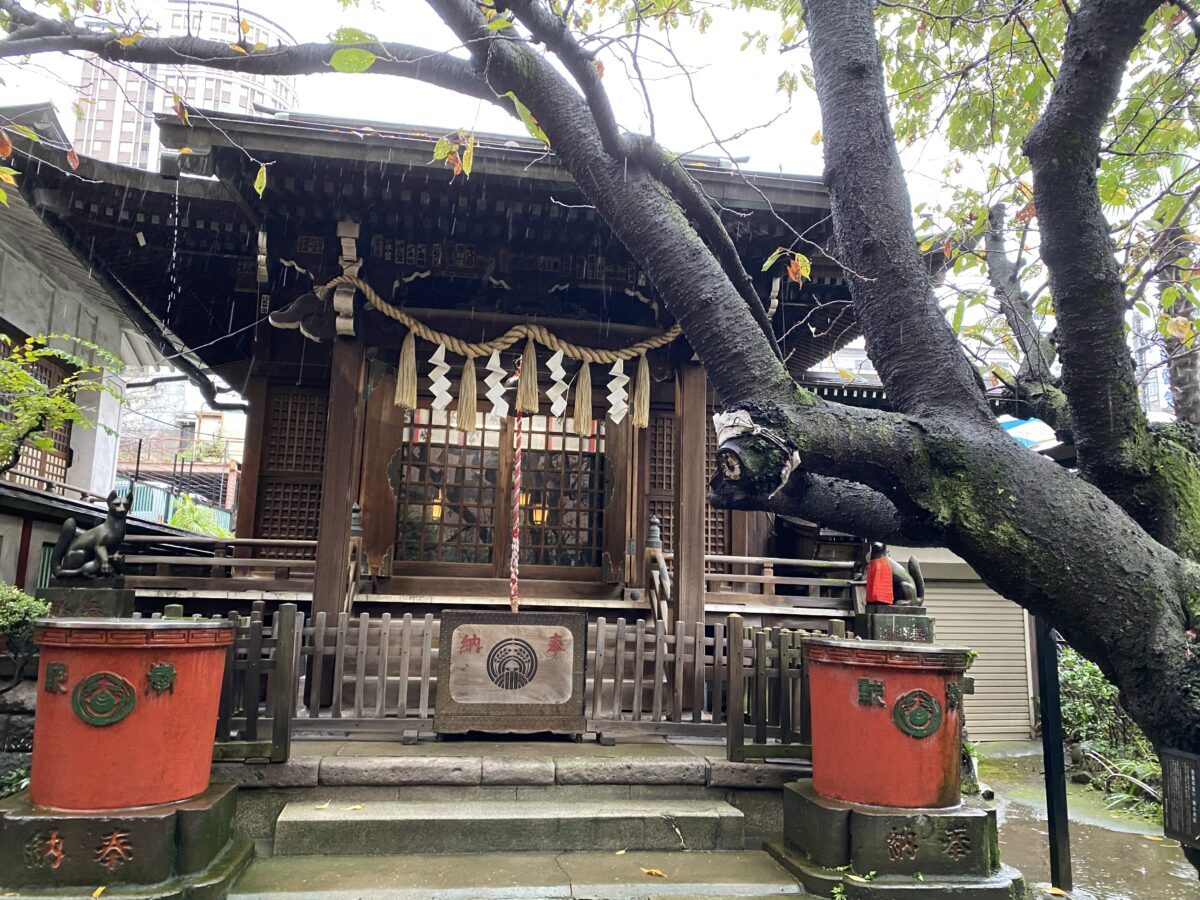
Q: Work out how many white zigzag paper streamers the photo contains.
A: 4